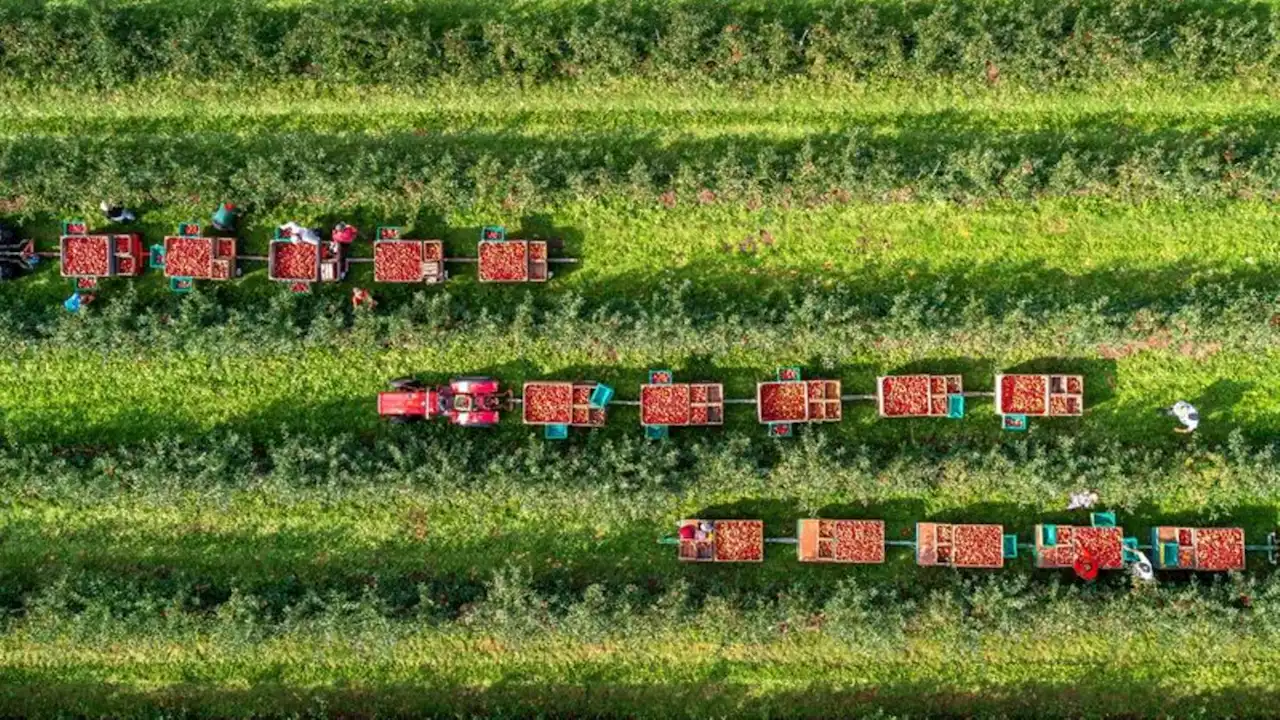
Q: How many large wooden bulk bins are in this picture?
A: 15